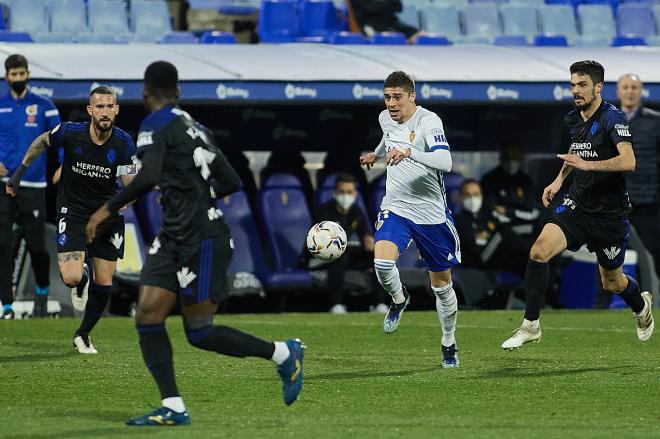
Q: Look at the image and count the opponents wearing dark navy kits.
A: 3